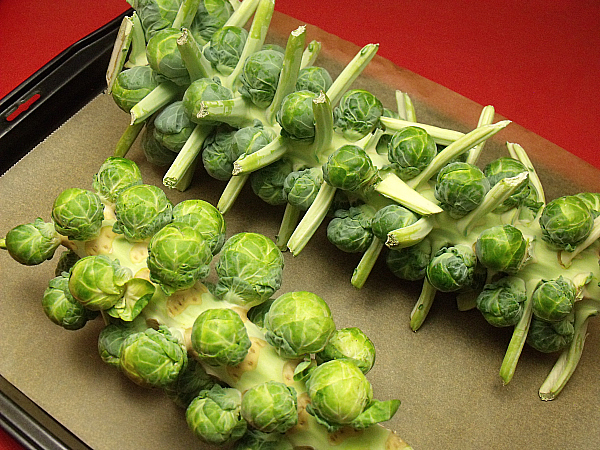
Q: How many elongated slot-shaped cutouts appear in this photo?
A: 1